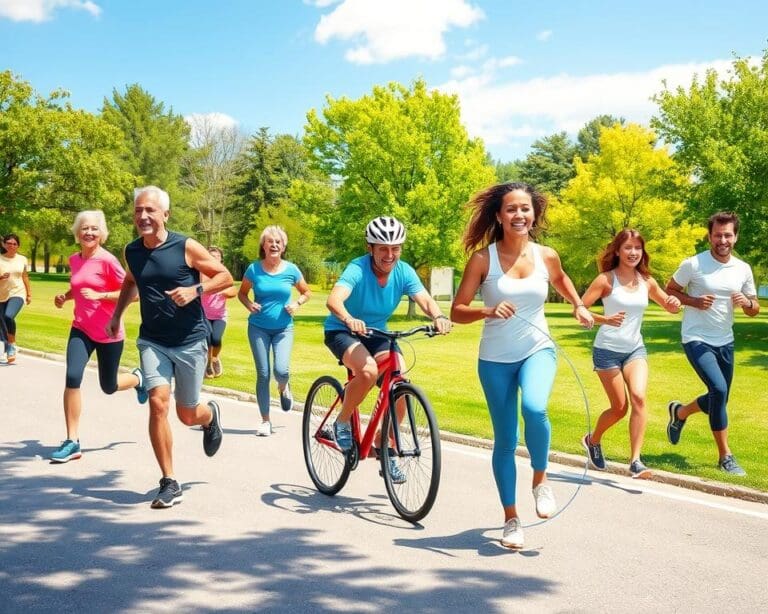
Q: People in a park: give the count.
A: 9